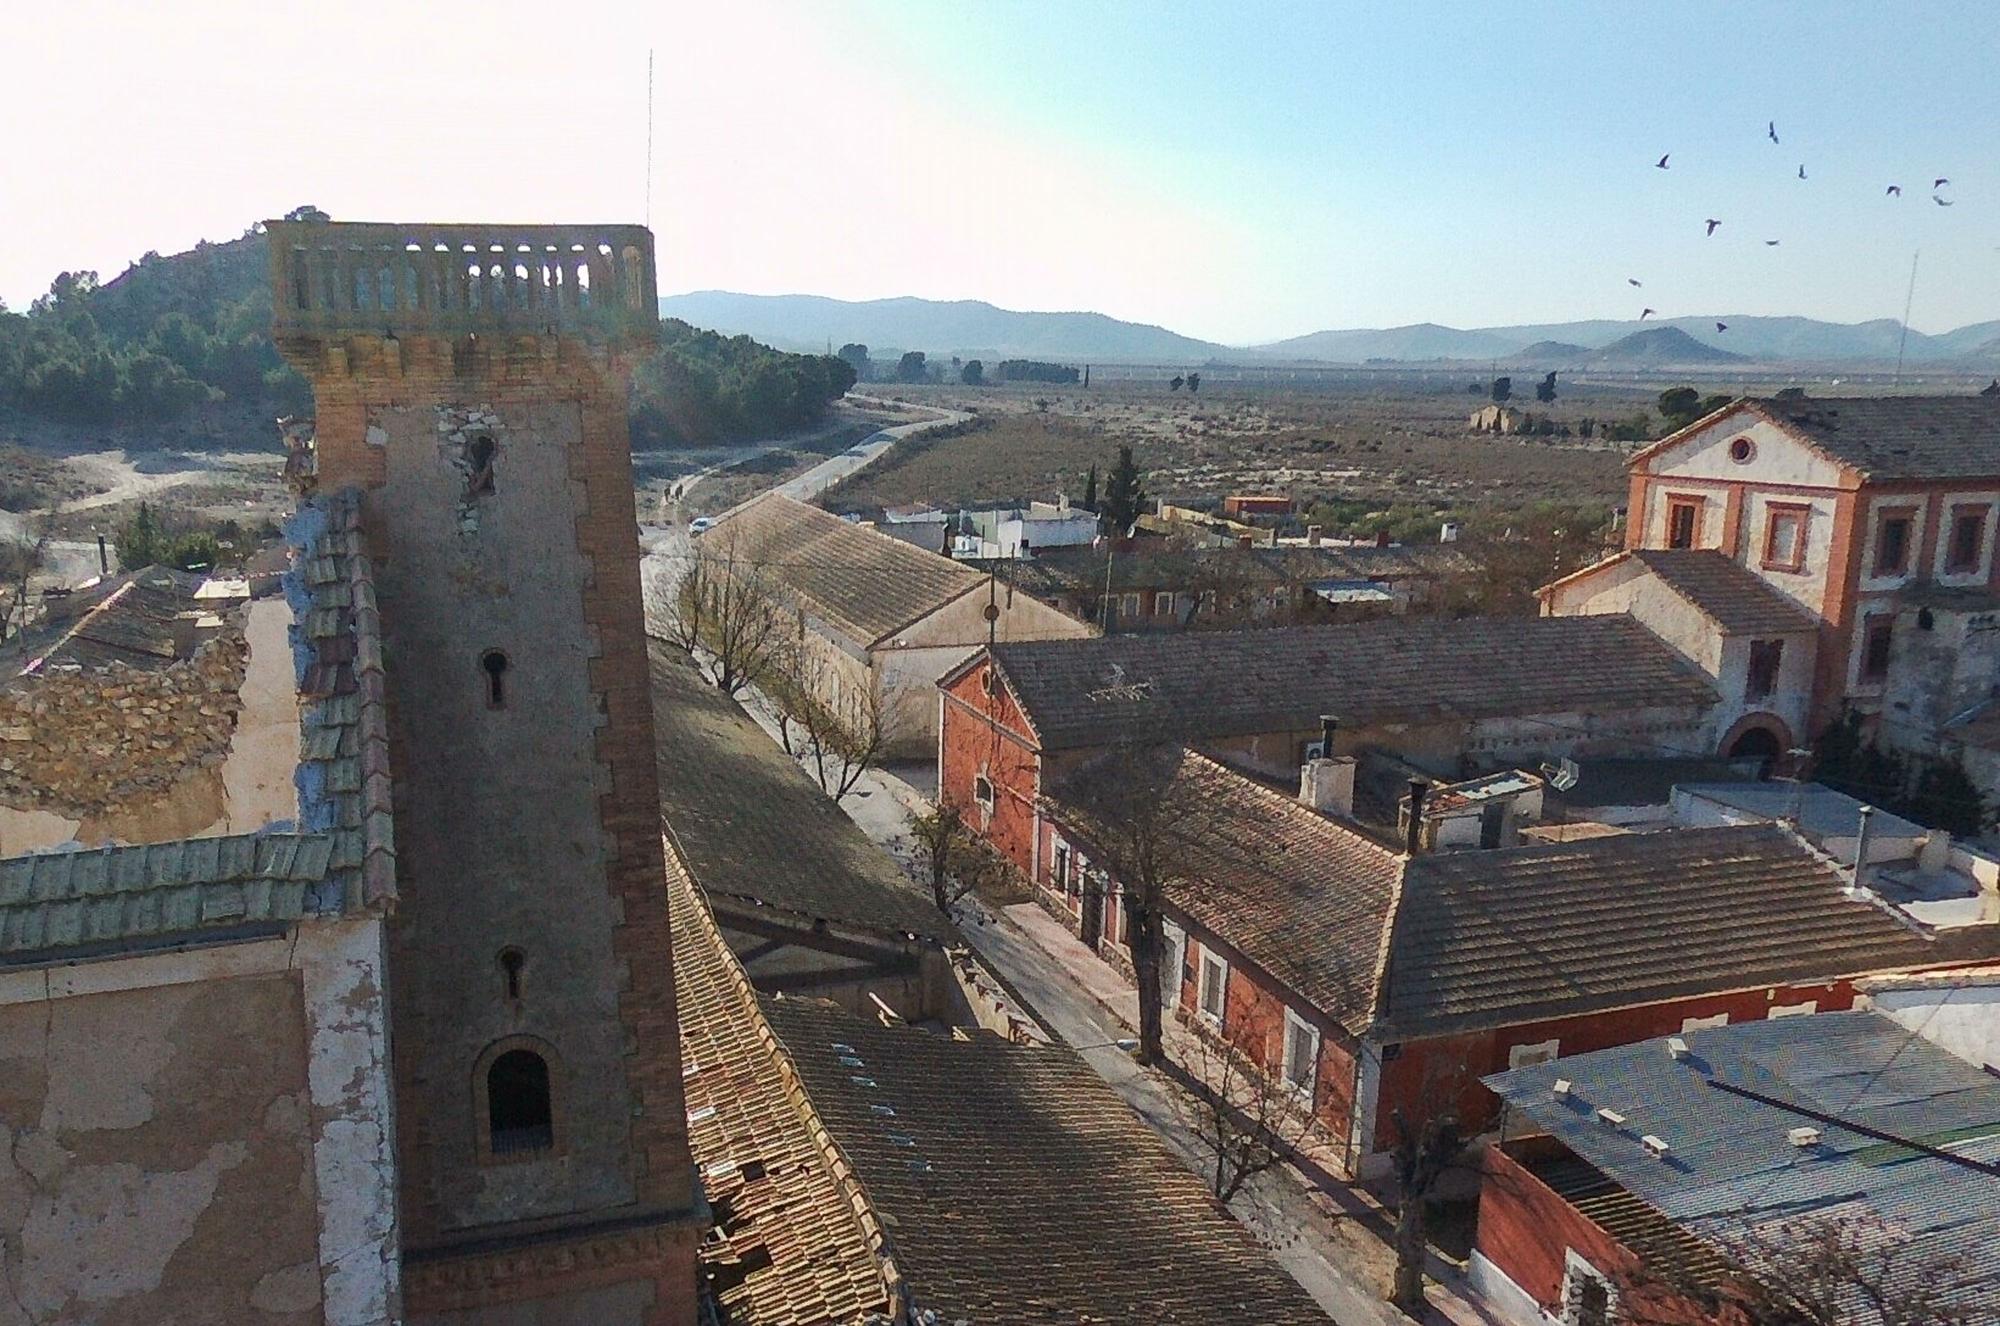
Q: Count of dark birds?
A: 11